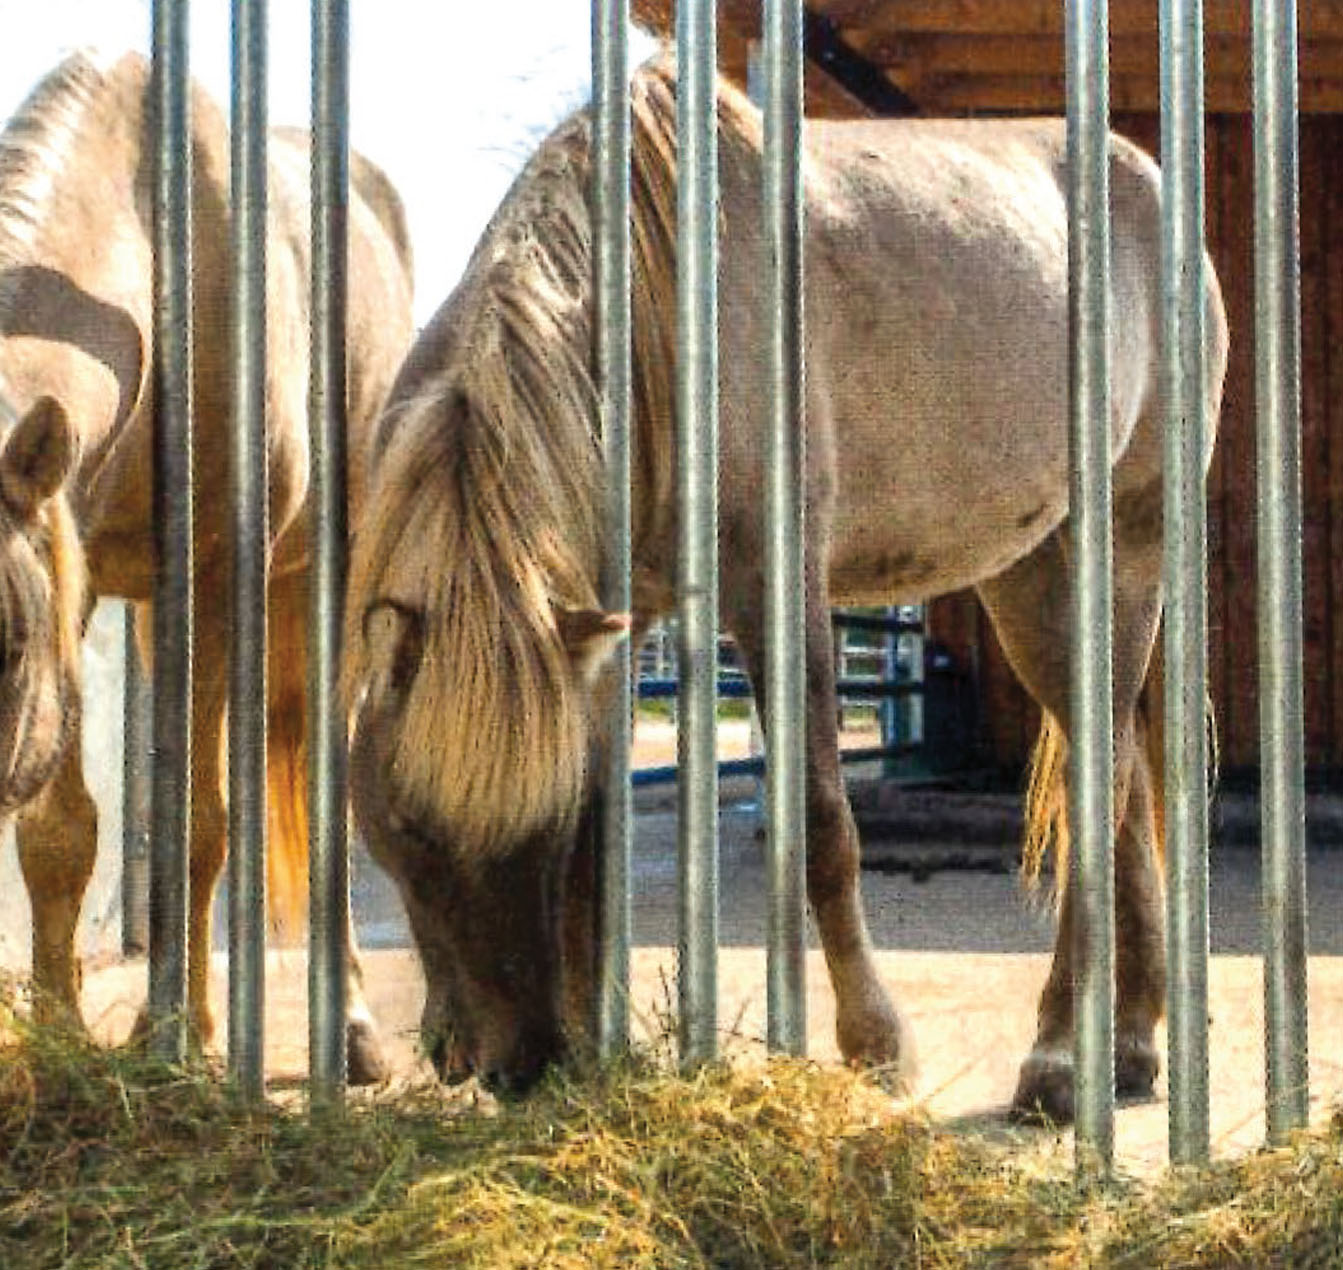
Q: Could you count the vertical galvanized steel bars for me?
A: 9